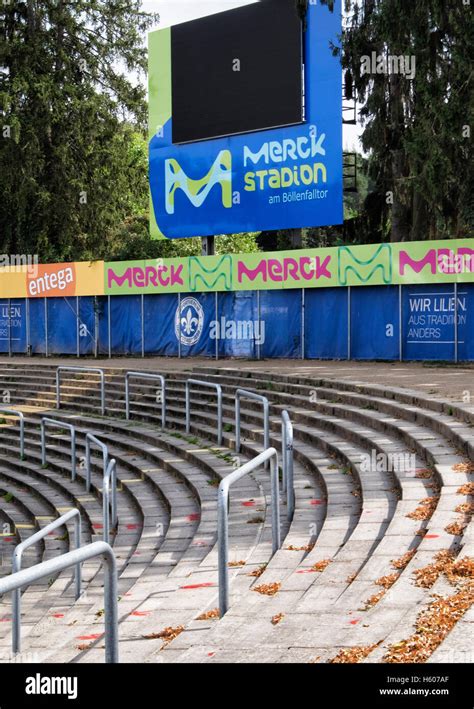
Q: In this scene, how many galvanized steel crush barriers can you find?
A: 12